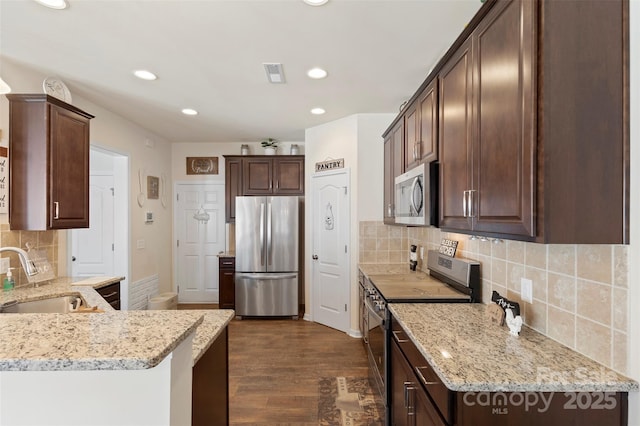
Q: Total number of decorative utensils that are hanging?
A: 2